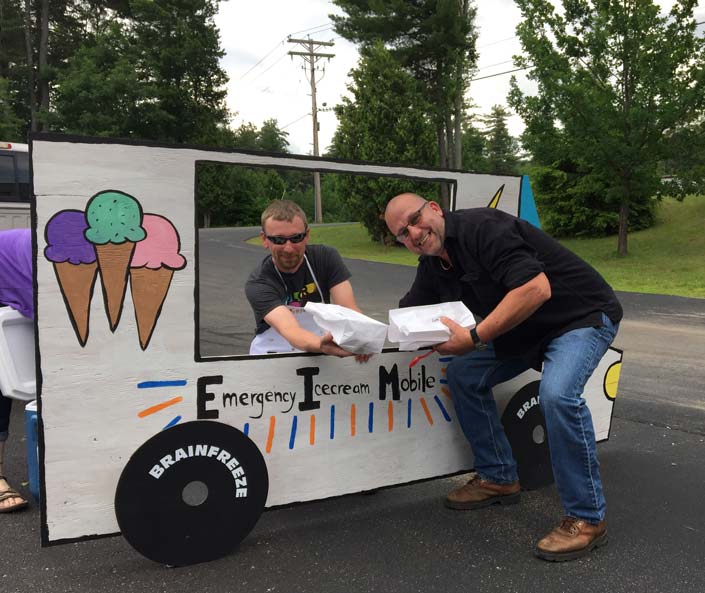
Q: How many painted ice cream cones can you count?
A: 3